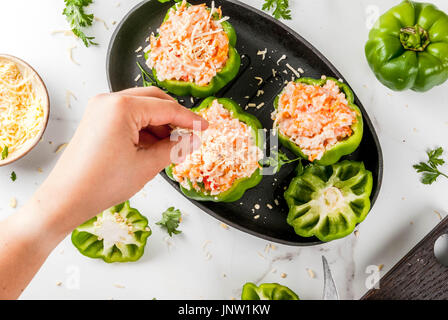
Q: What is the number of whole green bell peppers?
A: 1